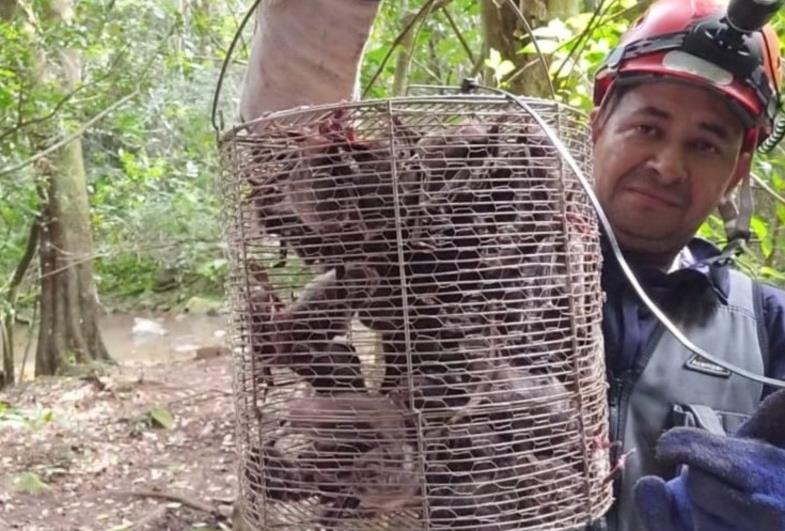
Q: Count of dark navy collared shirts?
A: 1